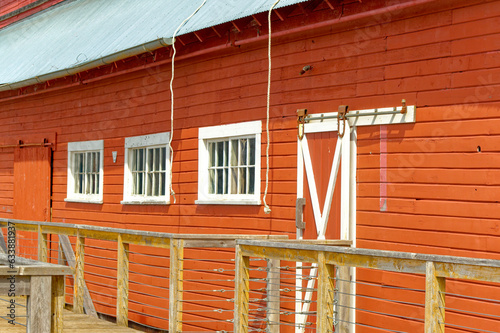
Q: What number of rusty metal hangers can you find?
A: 2